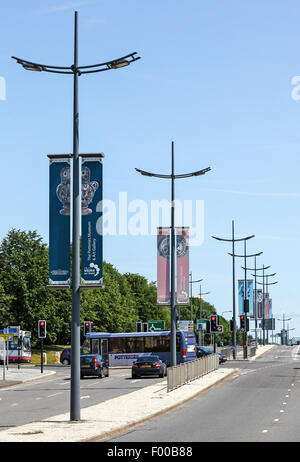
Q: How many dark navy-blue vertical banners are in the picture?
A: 2